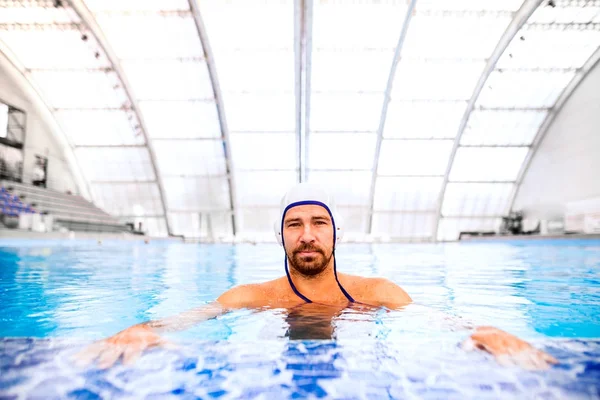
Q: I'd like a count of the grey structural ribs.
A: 7